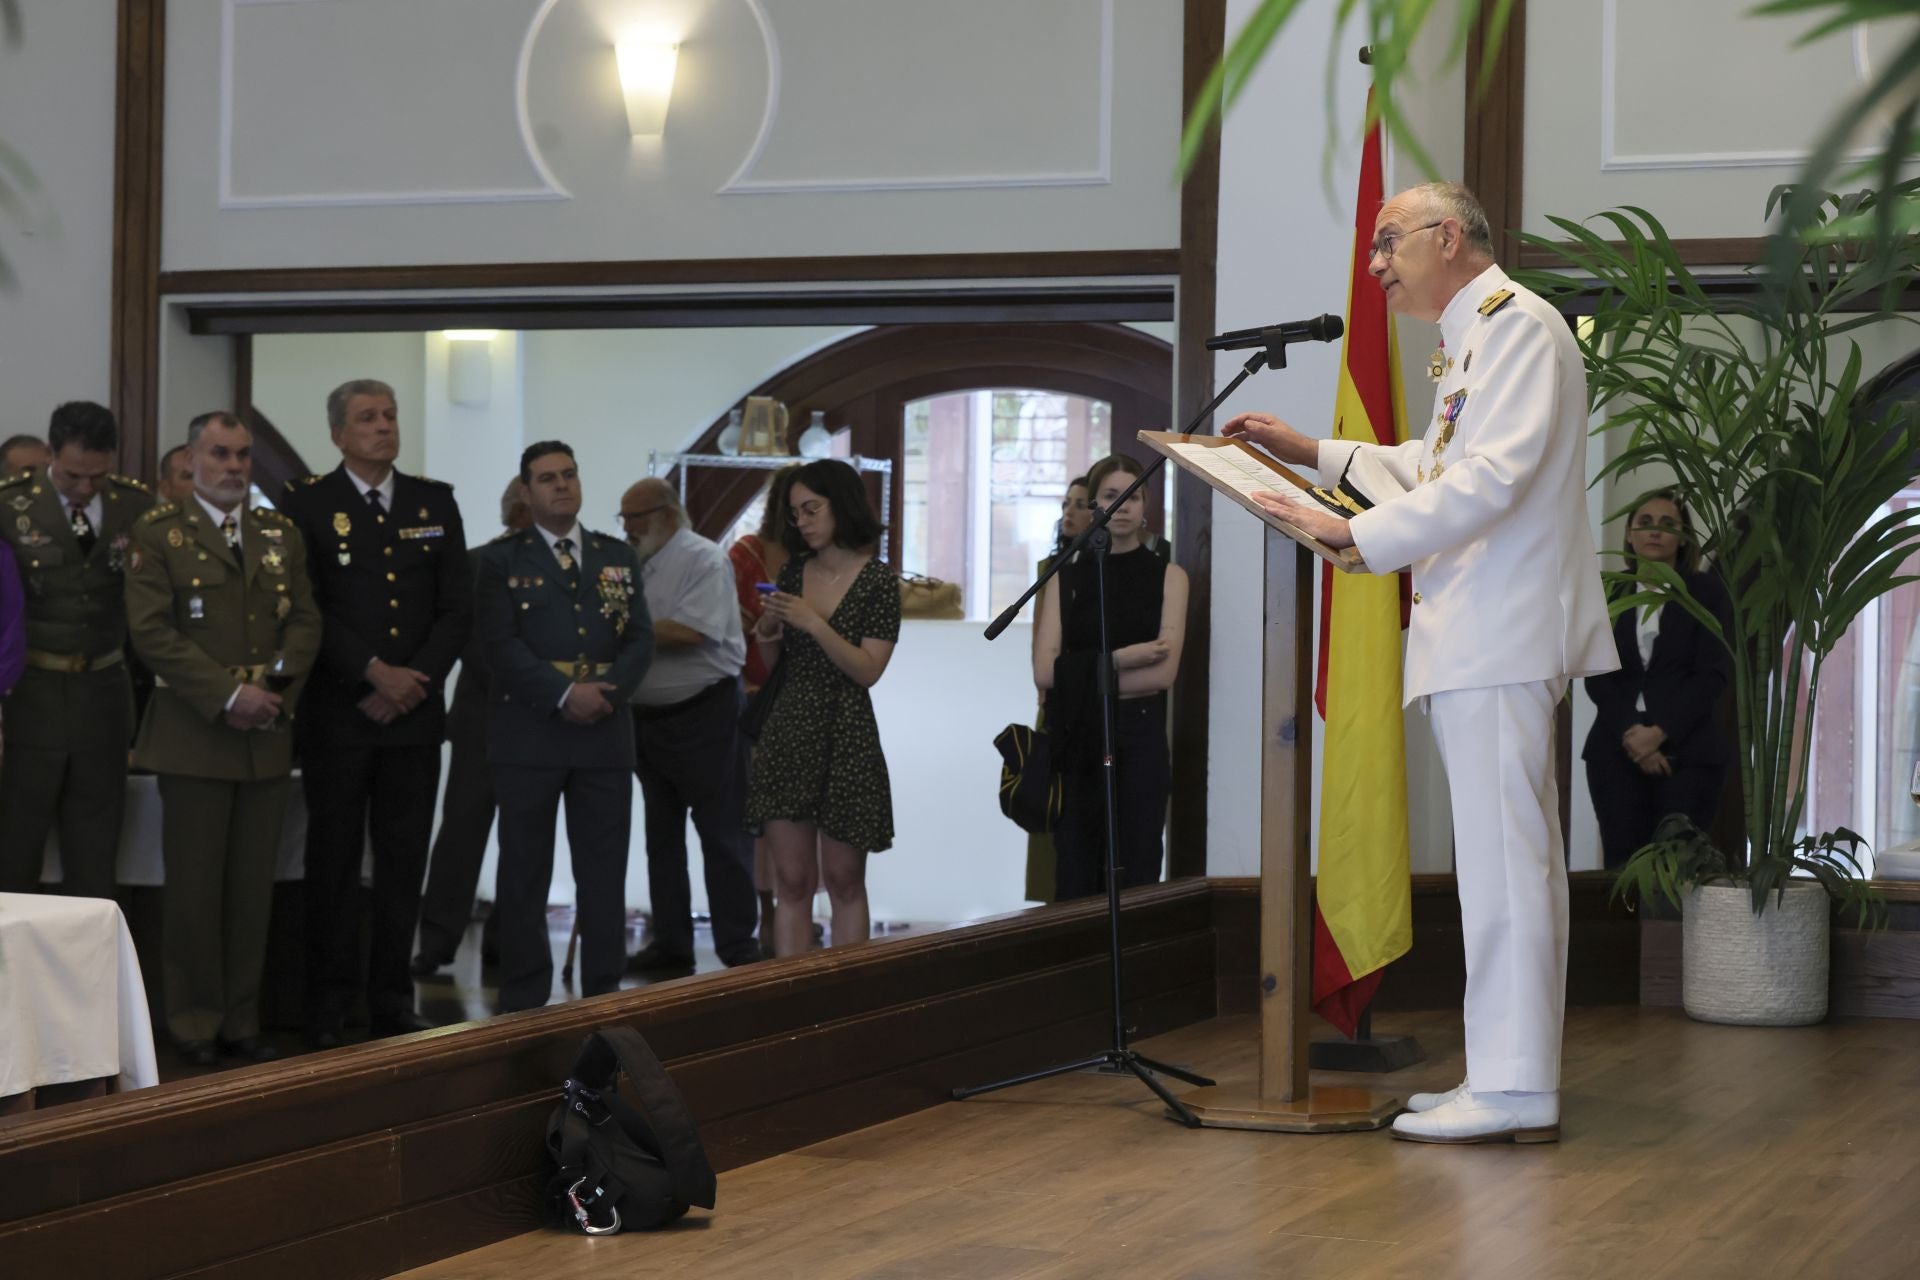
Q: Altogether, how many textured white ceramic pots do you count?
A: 1